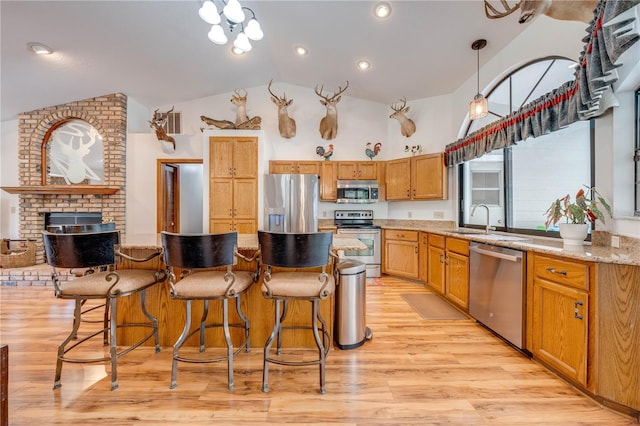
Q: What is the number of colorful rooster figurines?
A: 2